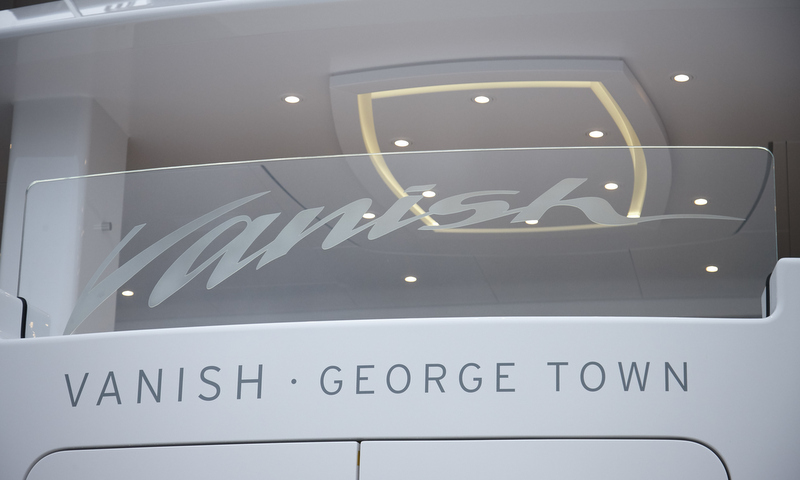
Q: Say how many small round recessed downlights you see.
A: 13